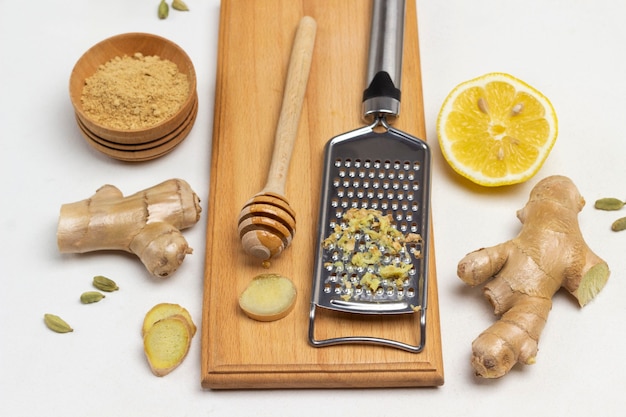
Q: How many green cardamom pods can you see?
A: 7